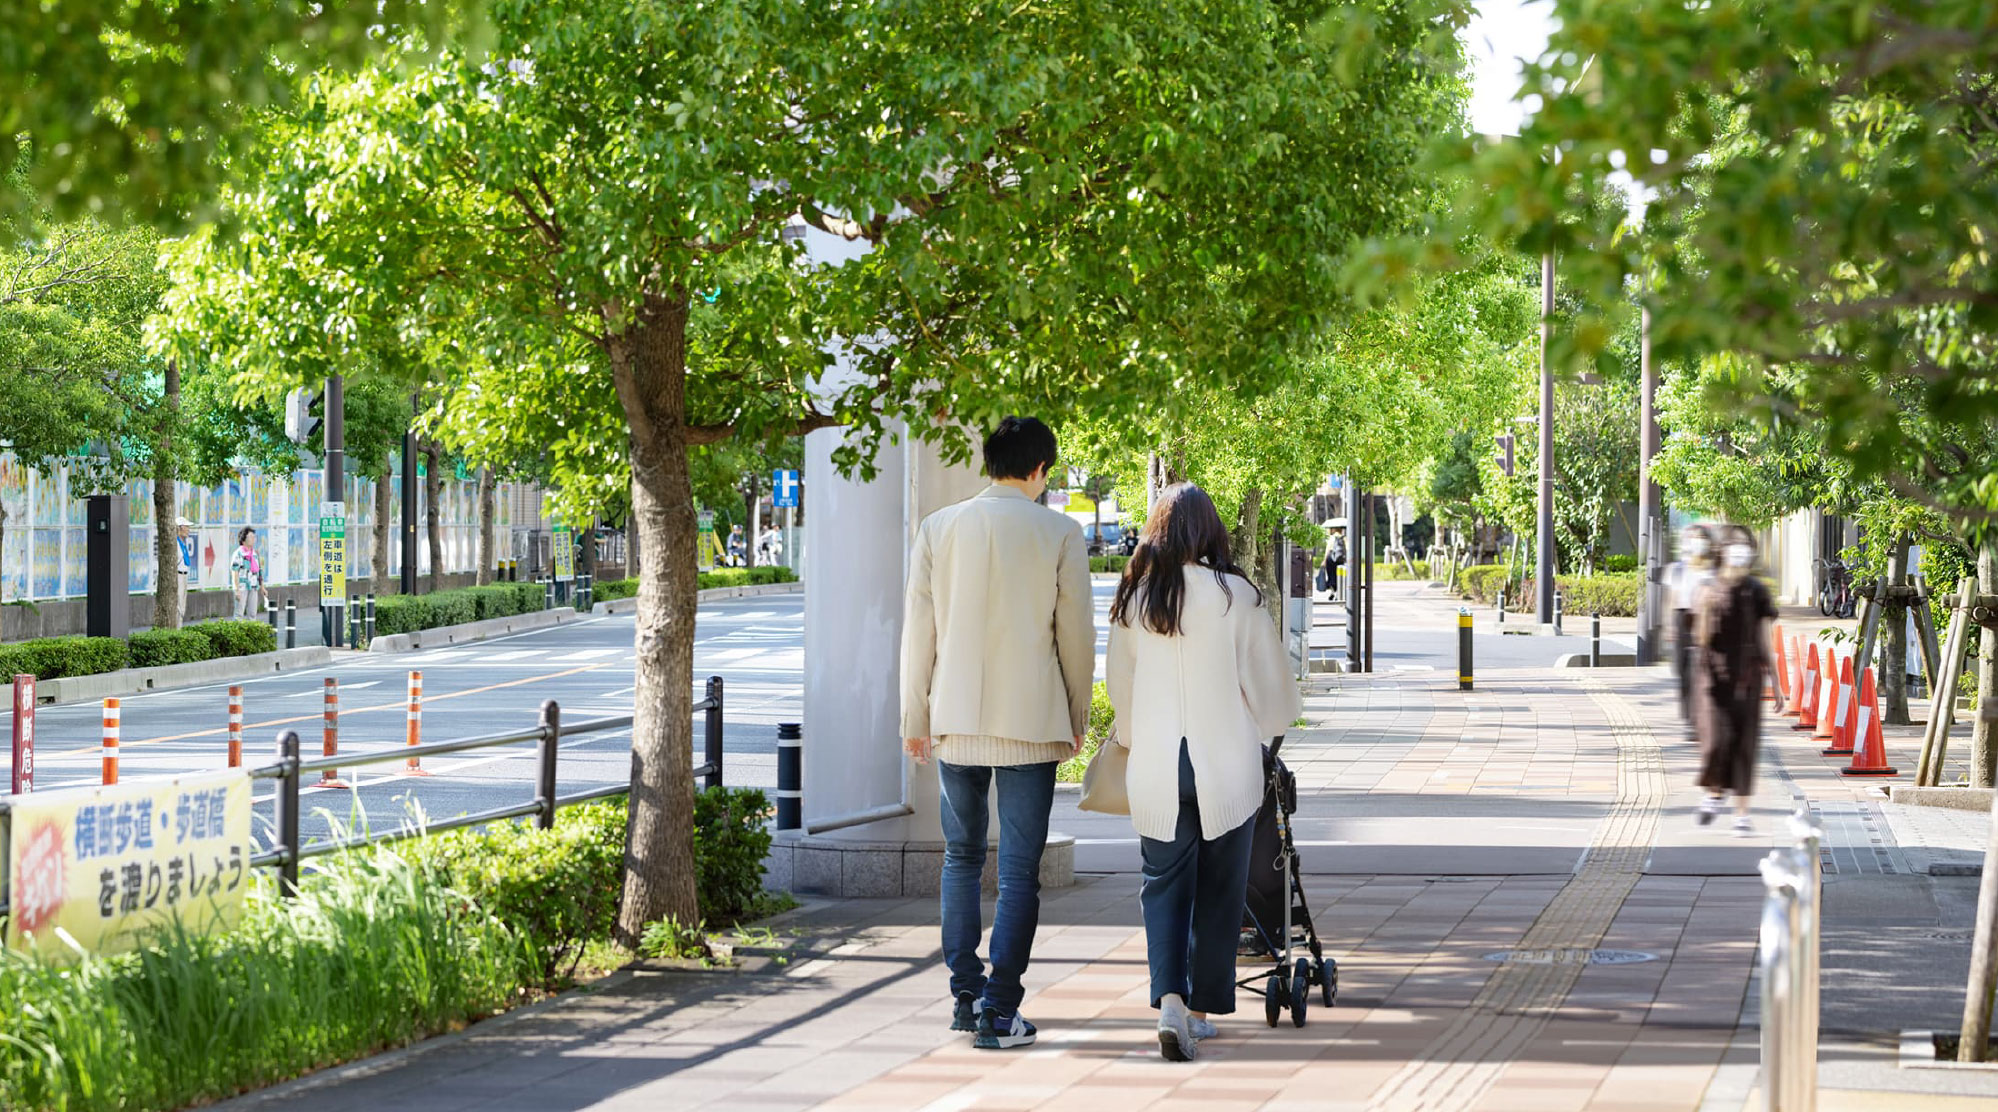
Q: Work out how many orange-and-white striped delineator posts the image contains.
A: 4